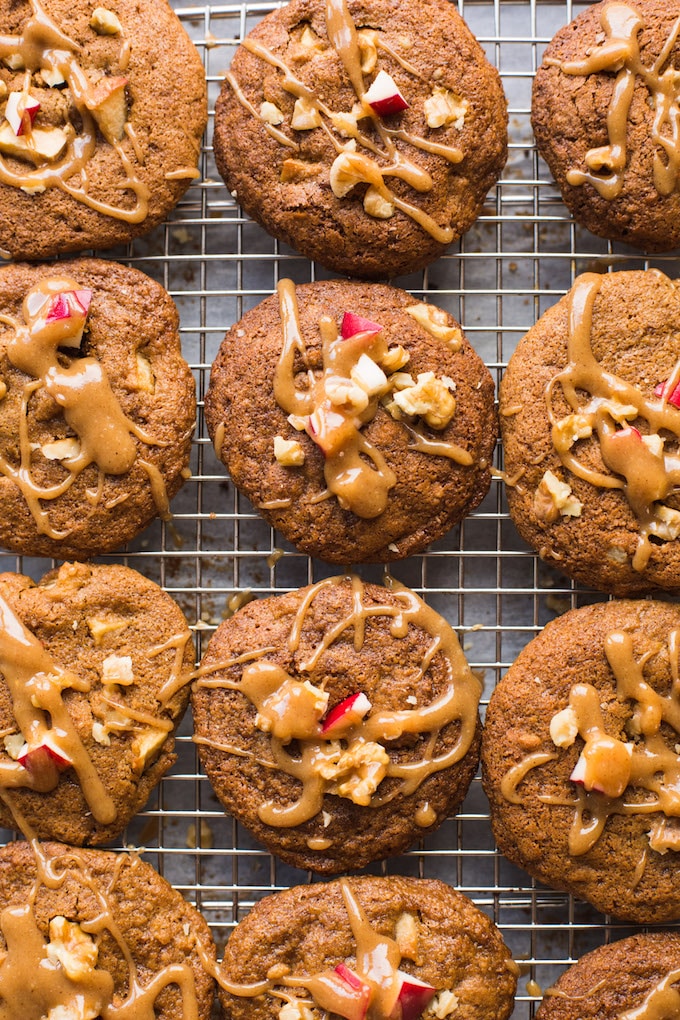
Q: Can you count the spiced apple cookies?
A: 12